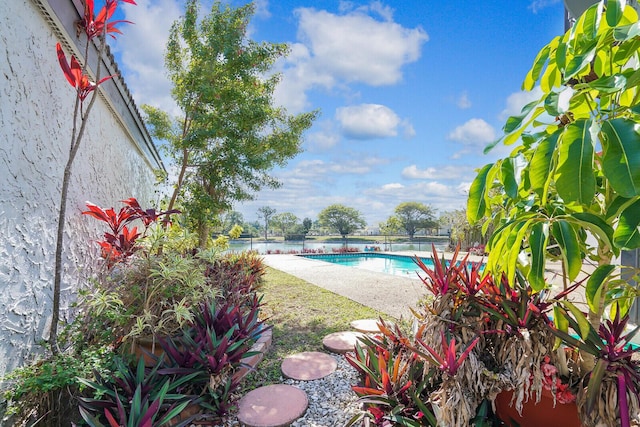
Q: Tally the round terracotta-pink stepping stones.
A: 4